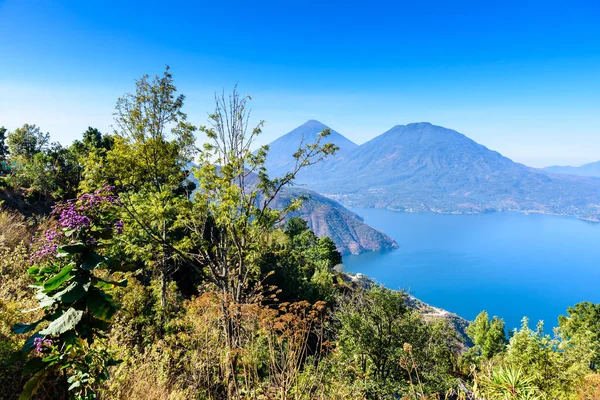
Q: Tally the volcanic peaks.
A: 2